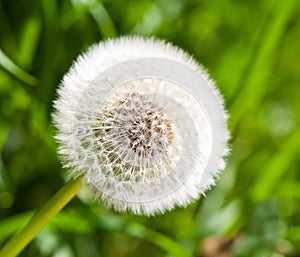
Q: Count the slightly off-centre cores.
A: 1